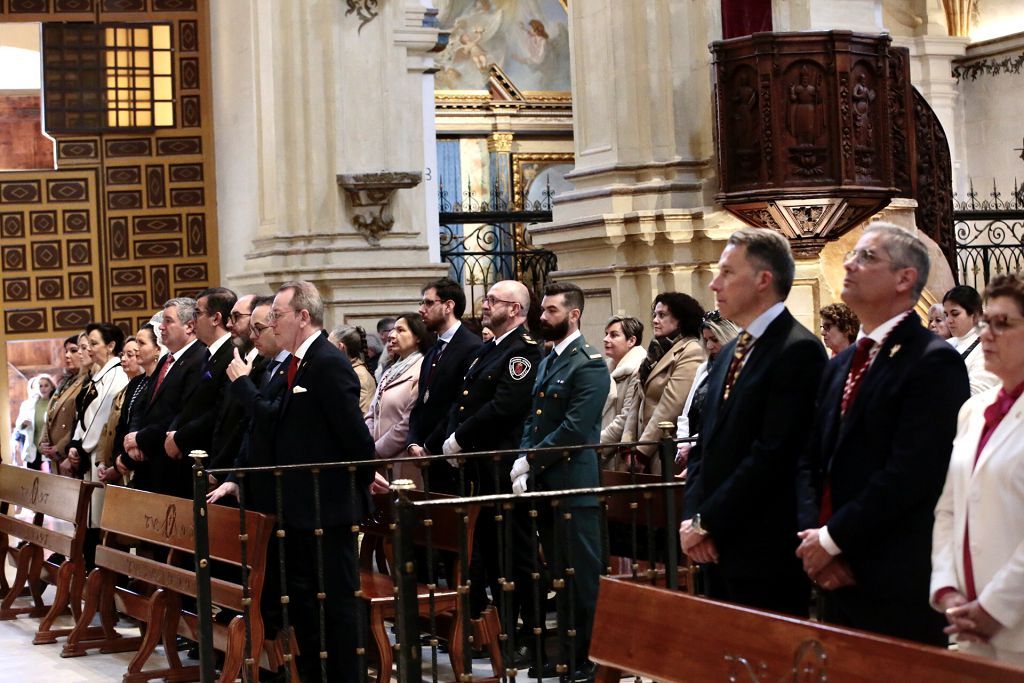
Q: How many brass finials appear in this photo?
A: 3